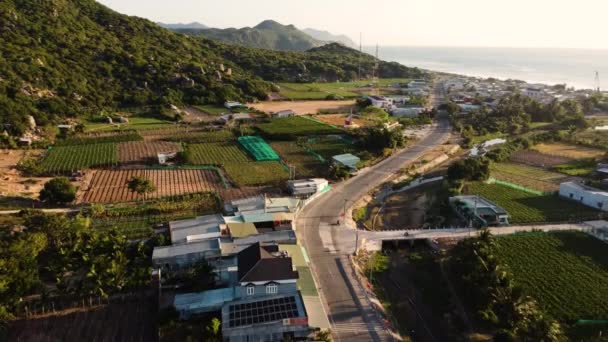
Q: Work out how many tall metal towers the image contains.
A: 3